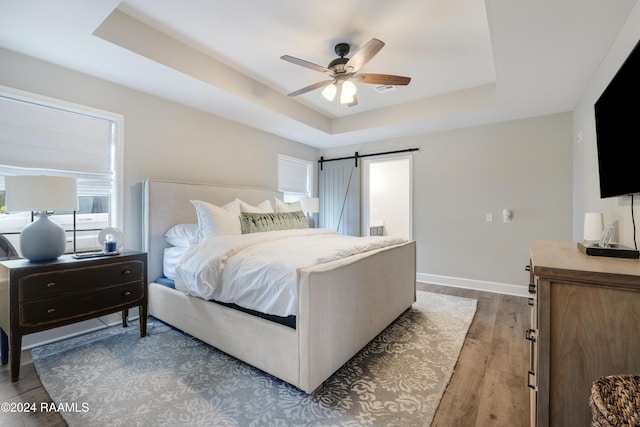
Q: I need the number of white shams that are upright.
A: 3